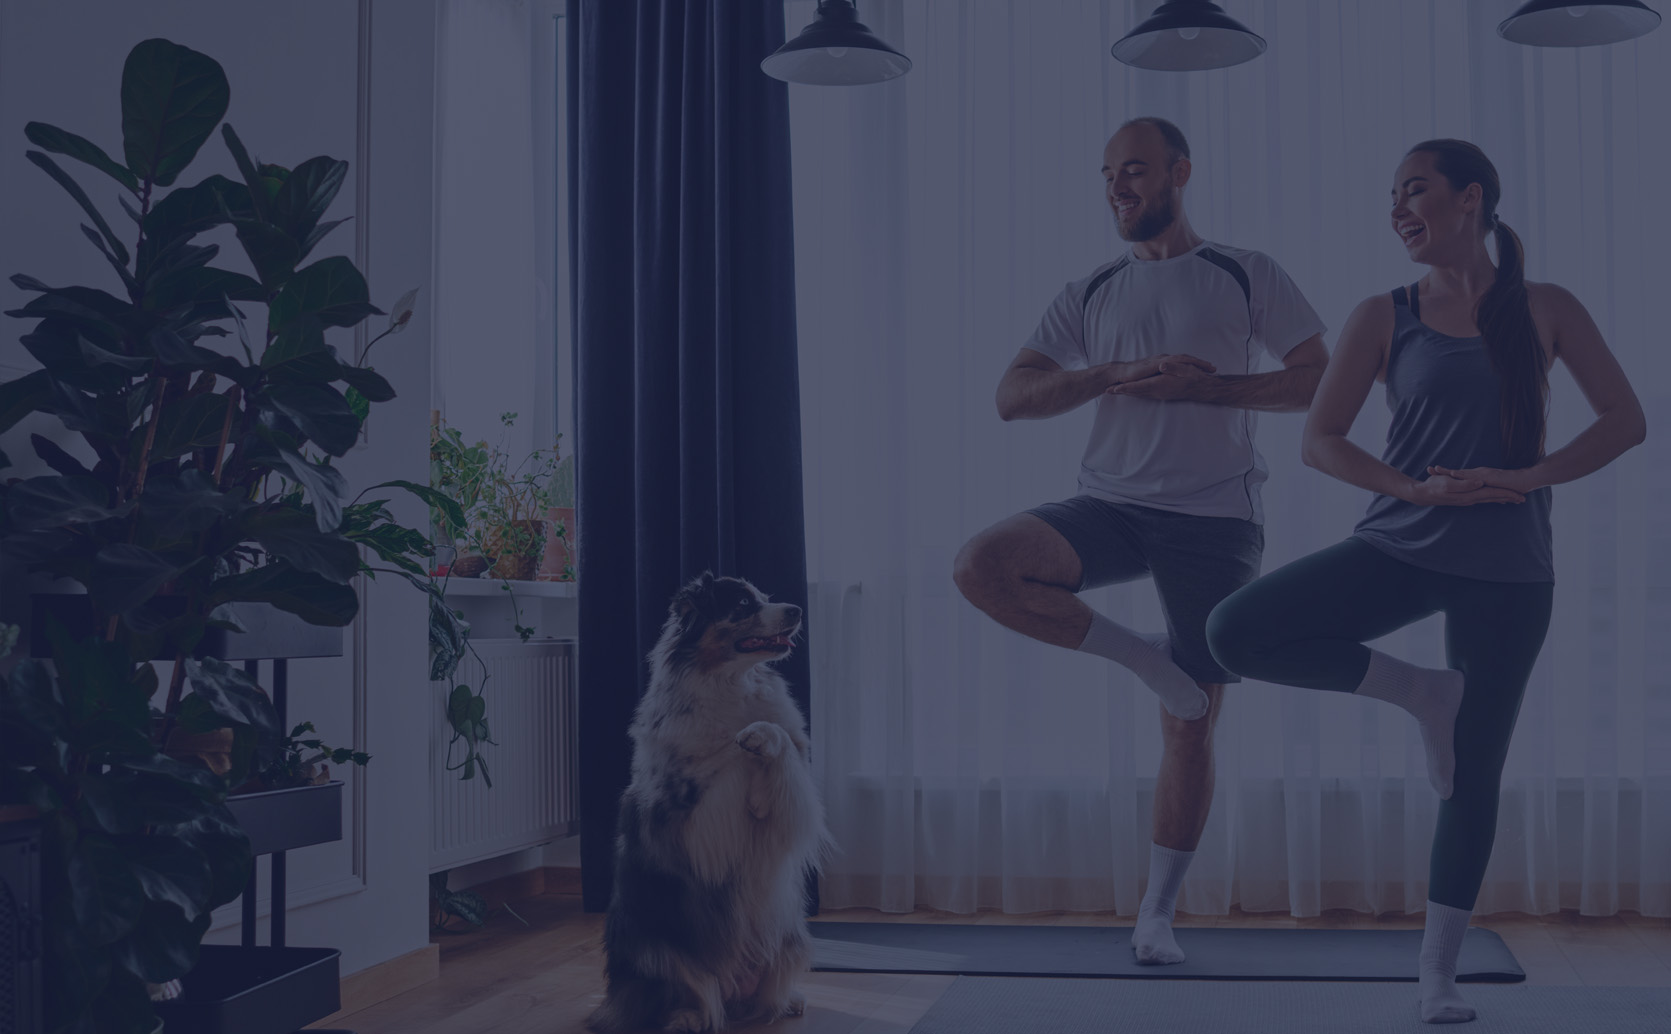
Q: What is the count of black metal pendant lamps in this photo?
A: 3